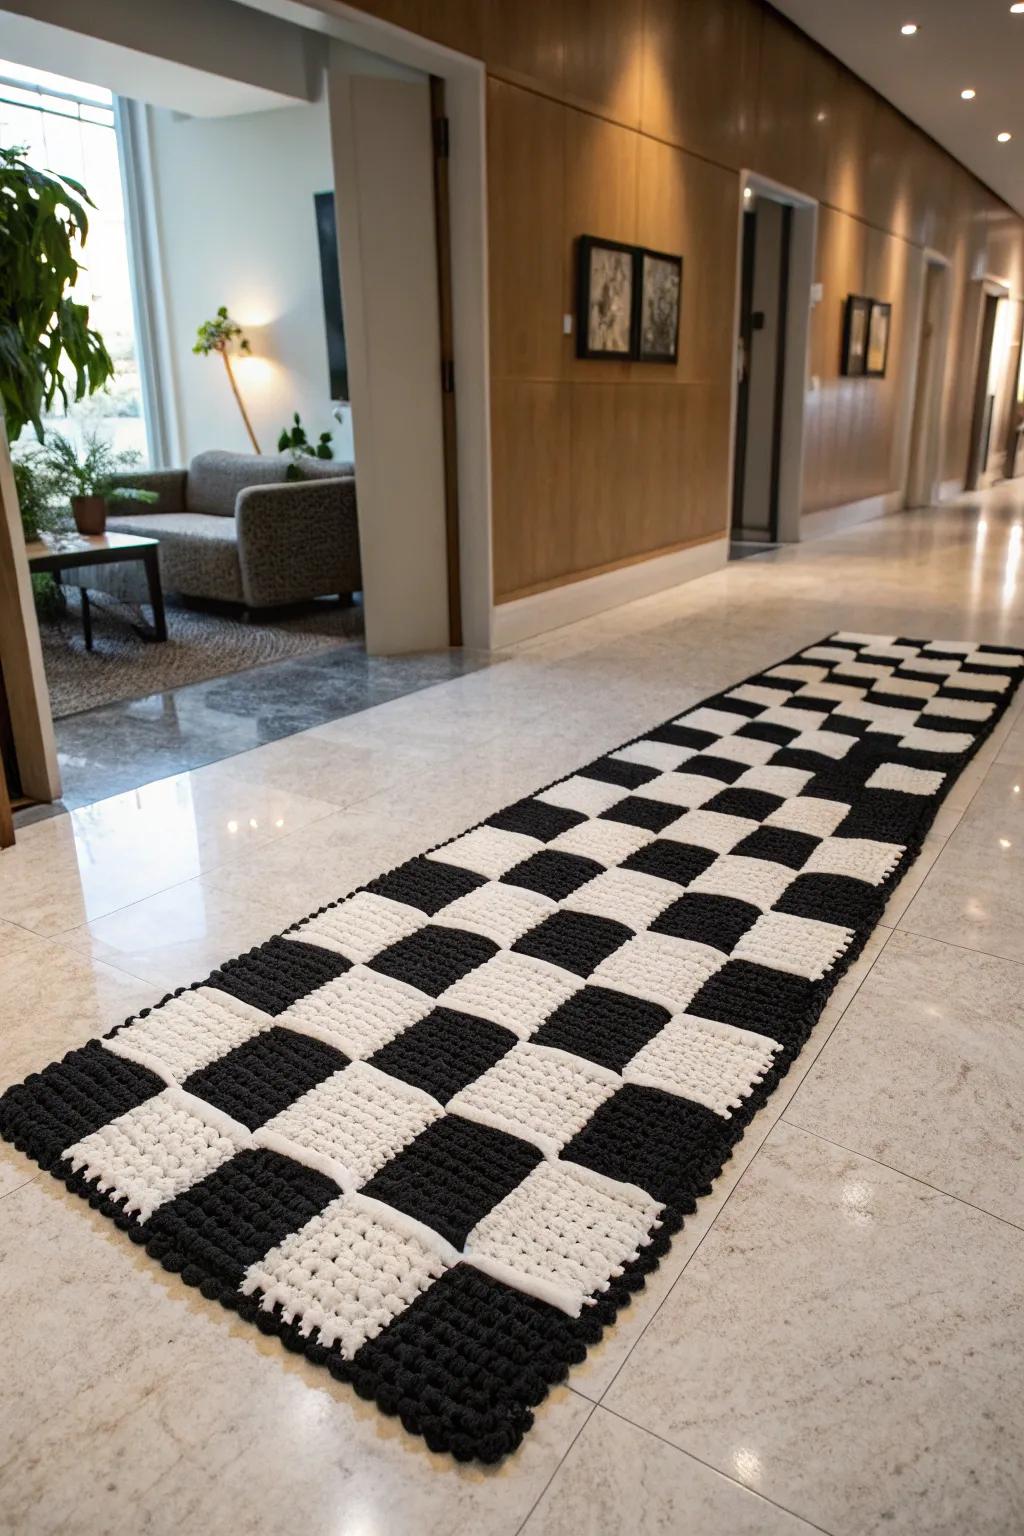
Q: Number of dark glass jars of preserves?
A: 0